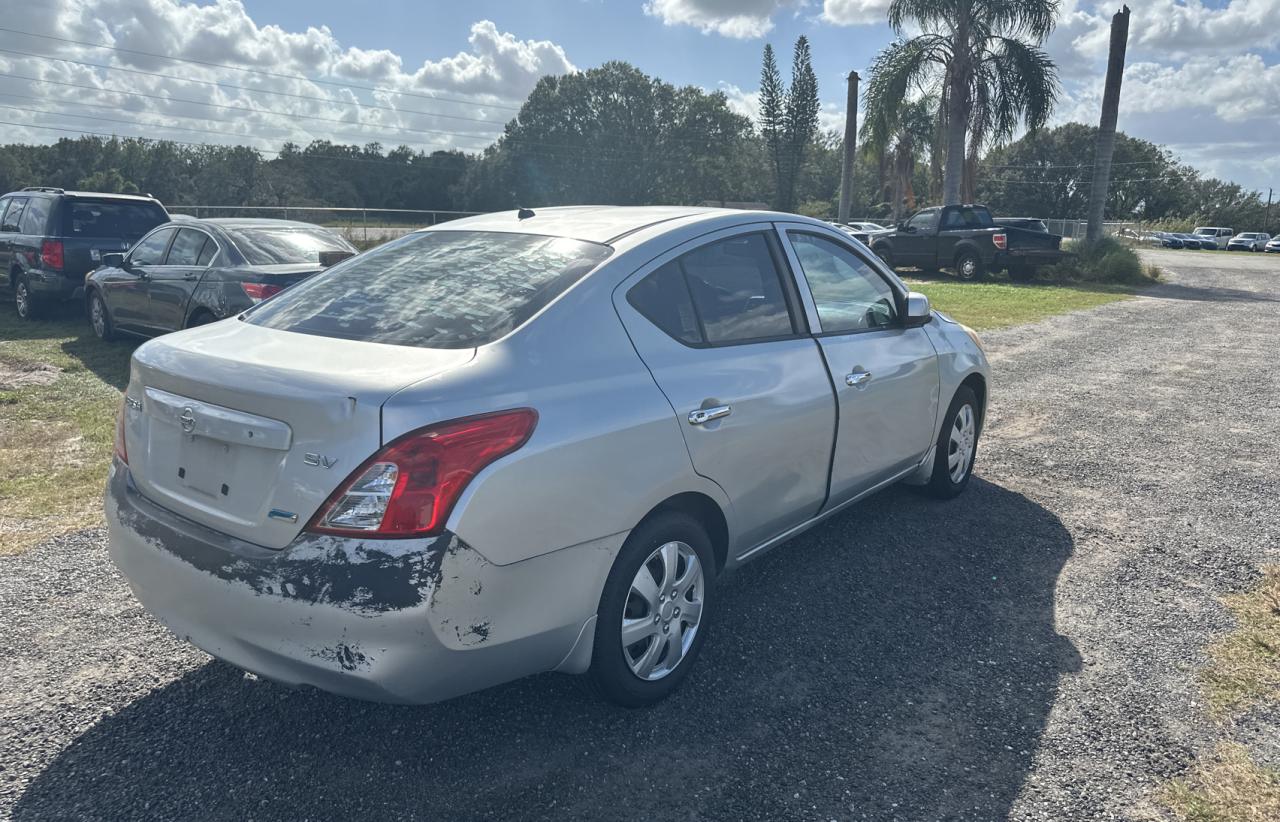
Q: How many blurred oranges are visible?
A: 0